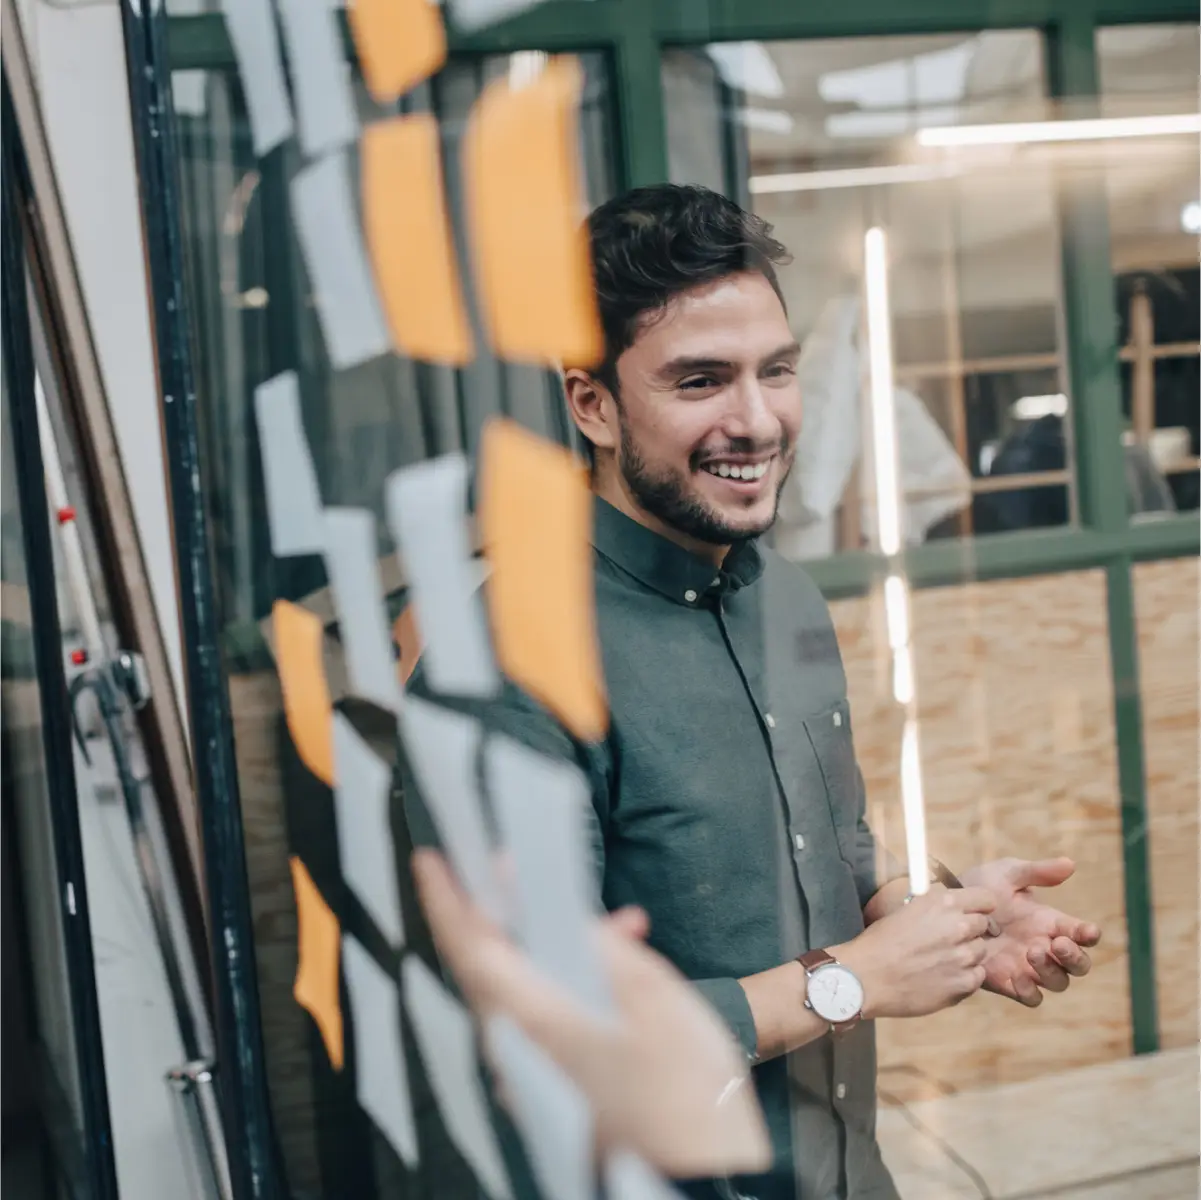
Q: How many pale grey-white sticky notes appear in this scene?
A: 14